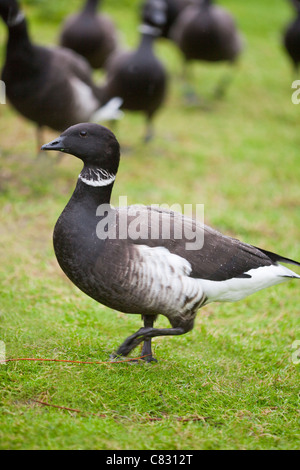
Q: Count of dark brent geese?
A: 7